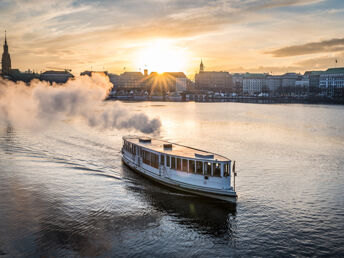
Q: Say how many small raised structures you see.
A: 3